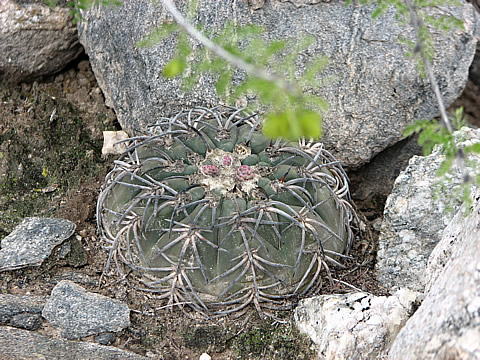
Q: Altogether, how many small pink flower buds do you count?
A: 3